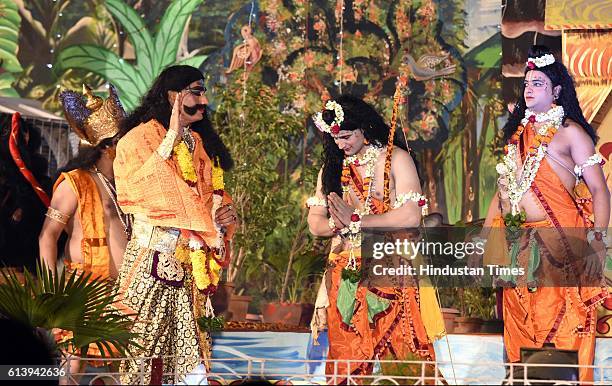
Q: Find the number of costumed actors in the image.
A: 4